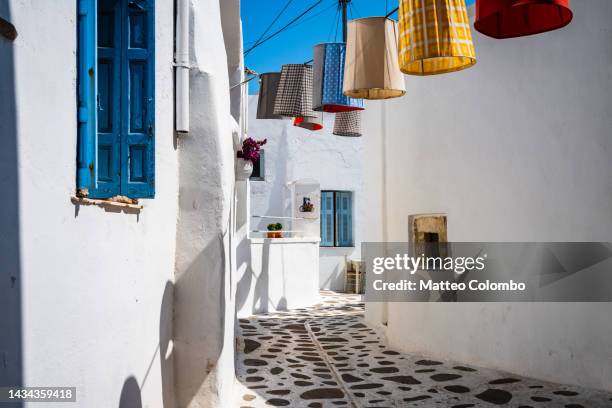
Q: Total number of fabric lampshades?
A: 8